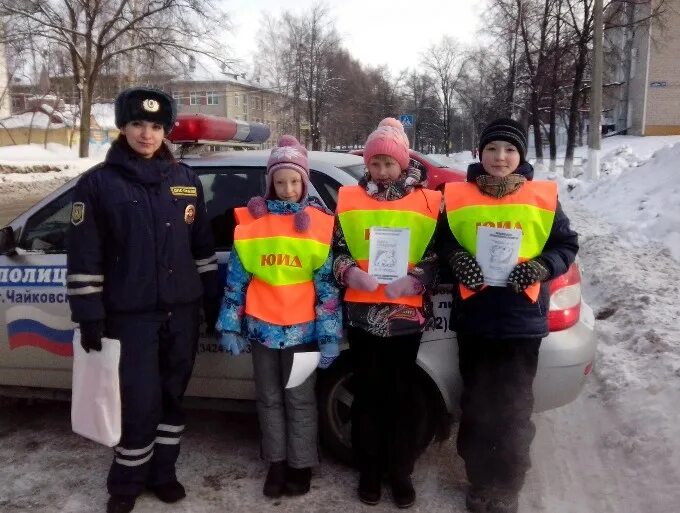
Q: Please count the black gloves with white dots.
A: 2